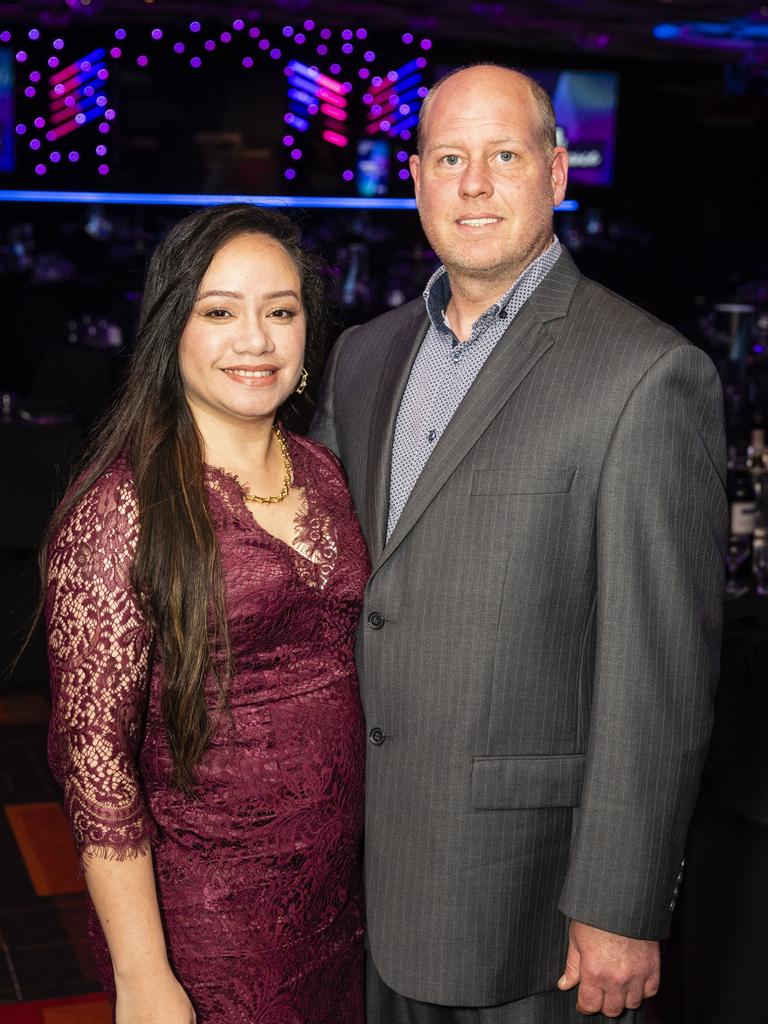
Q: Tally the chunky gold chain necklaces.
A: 1